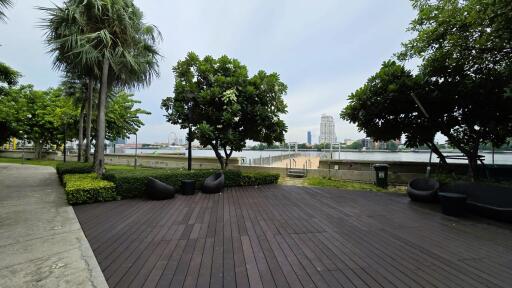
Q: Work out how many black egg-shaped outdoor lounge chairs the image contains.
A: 3